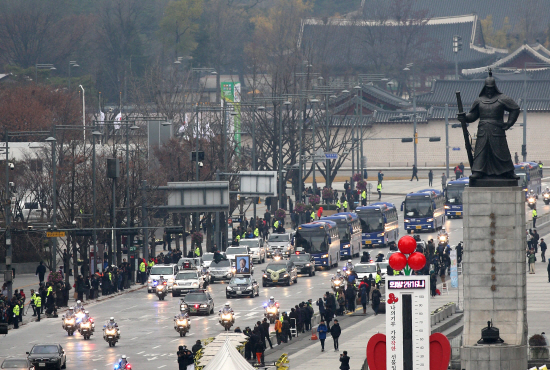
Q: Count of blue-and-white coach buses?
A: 6